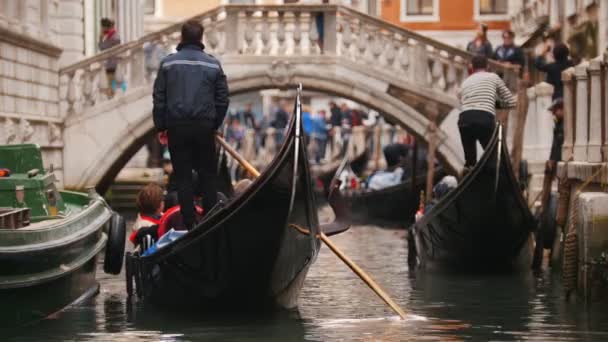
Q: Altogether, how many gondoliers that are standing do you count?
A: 2